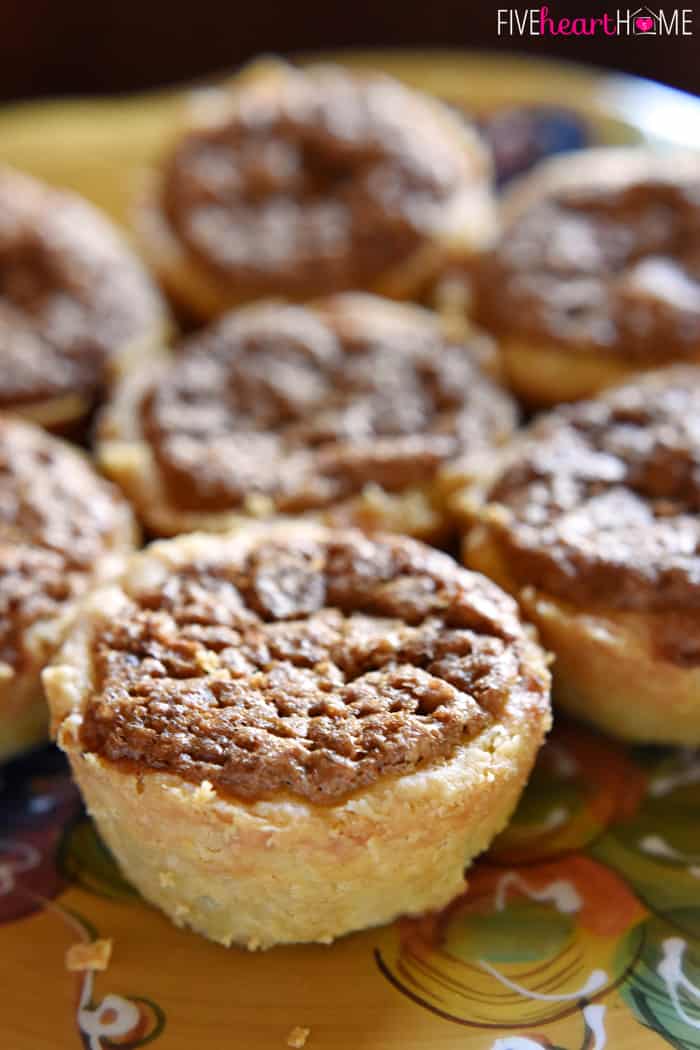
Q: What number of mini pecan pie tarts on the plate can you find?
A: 7